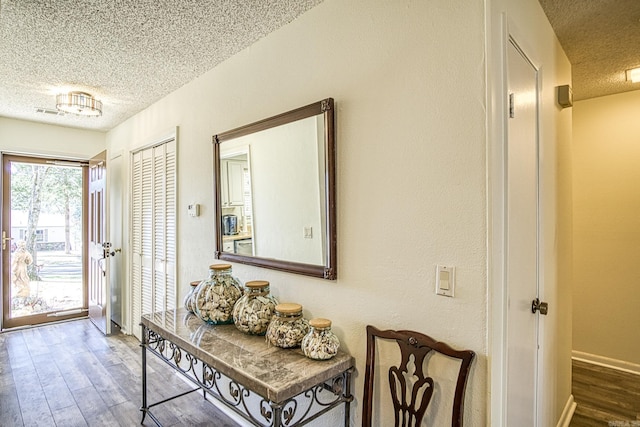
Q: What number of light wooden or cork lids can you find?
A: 5